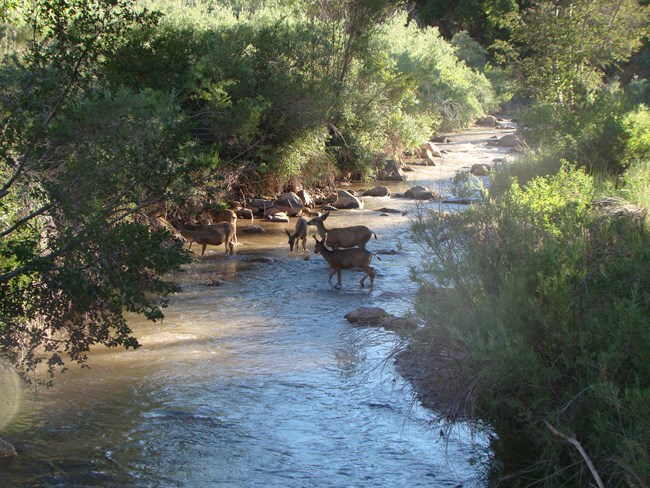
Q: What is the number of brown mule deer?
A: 5